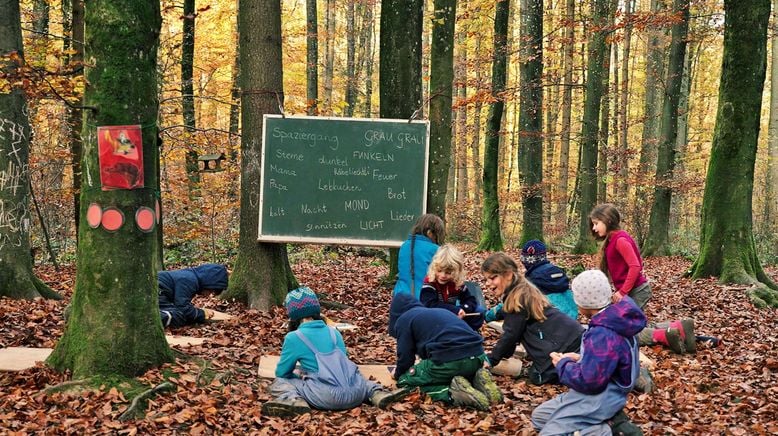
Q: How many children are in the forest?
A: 9